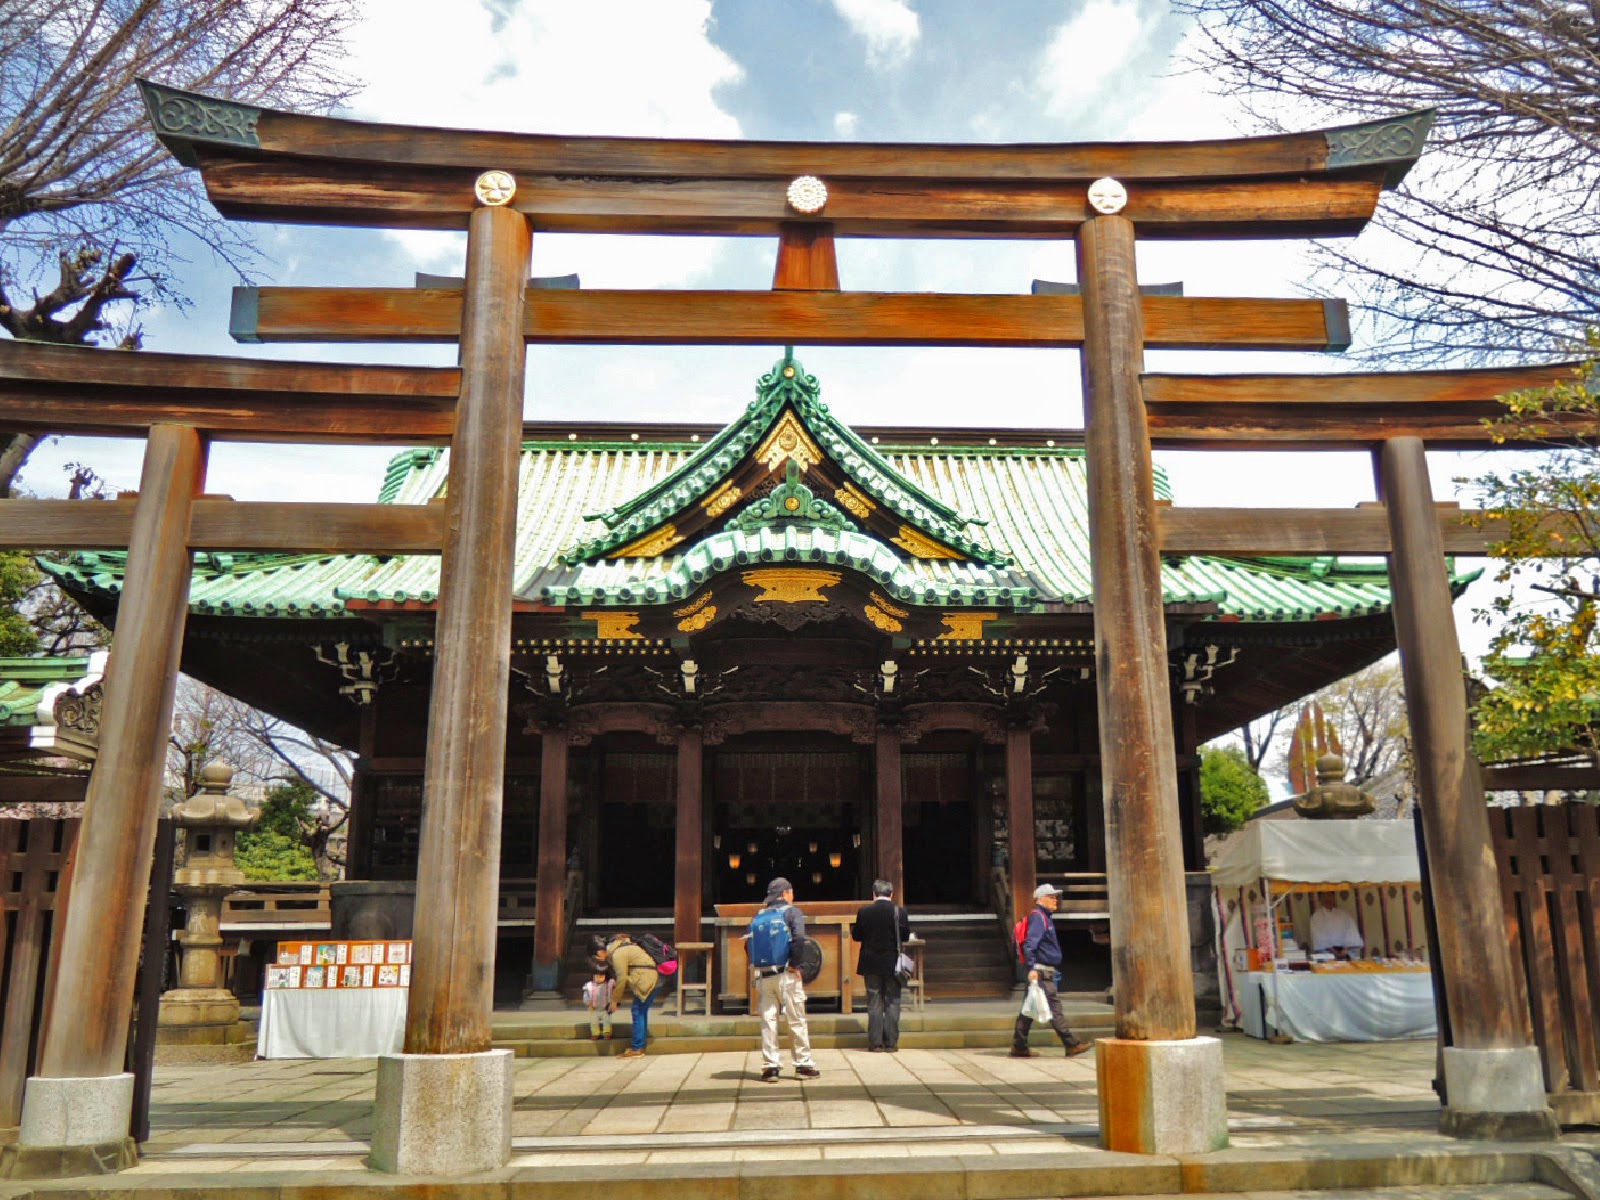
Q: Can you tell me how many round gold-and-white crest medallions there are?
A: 3